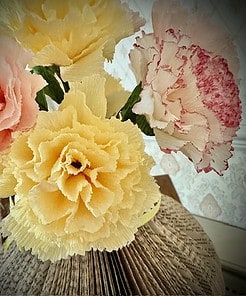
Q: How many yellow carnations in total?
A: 2